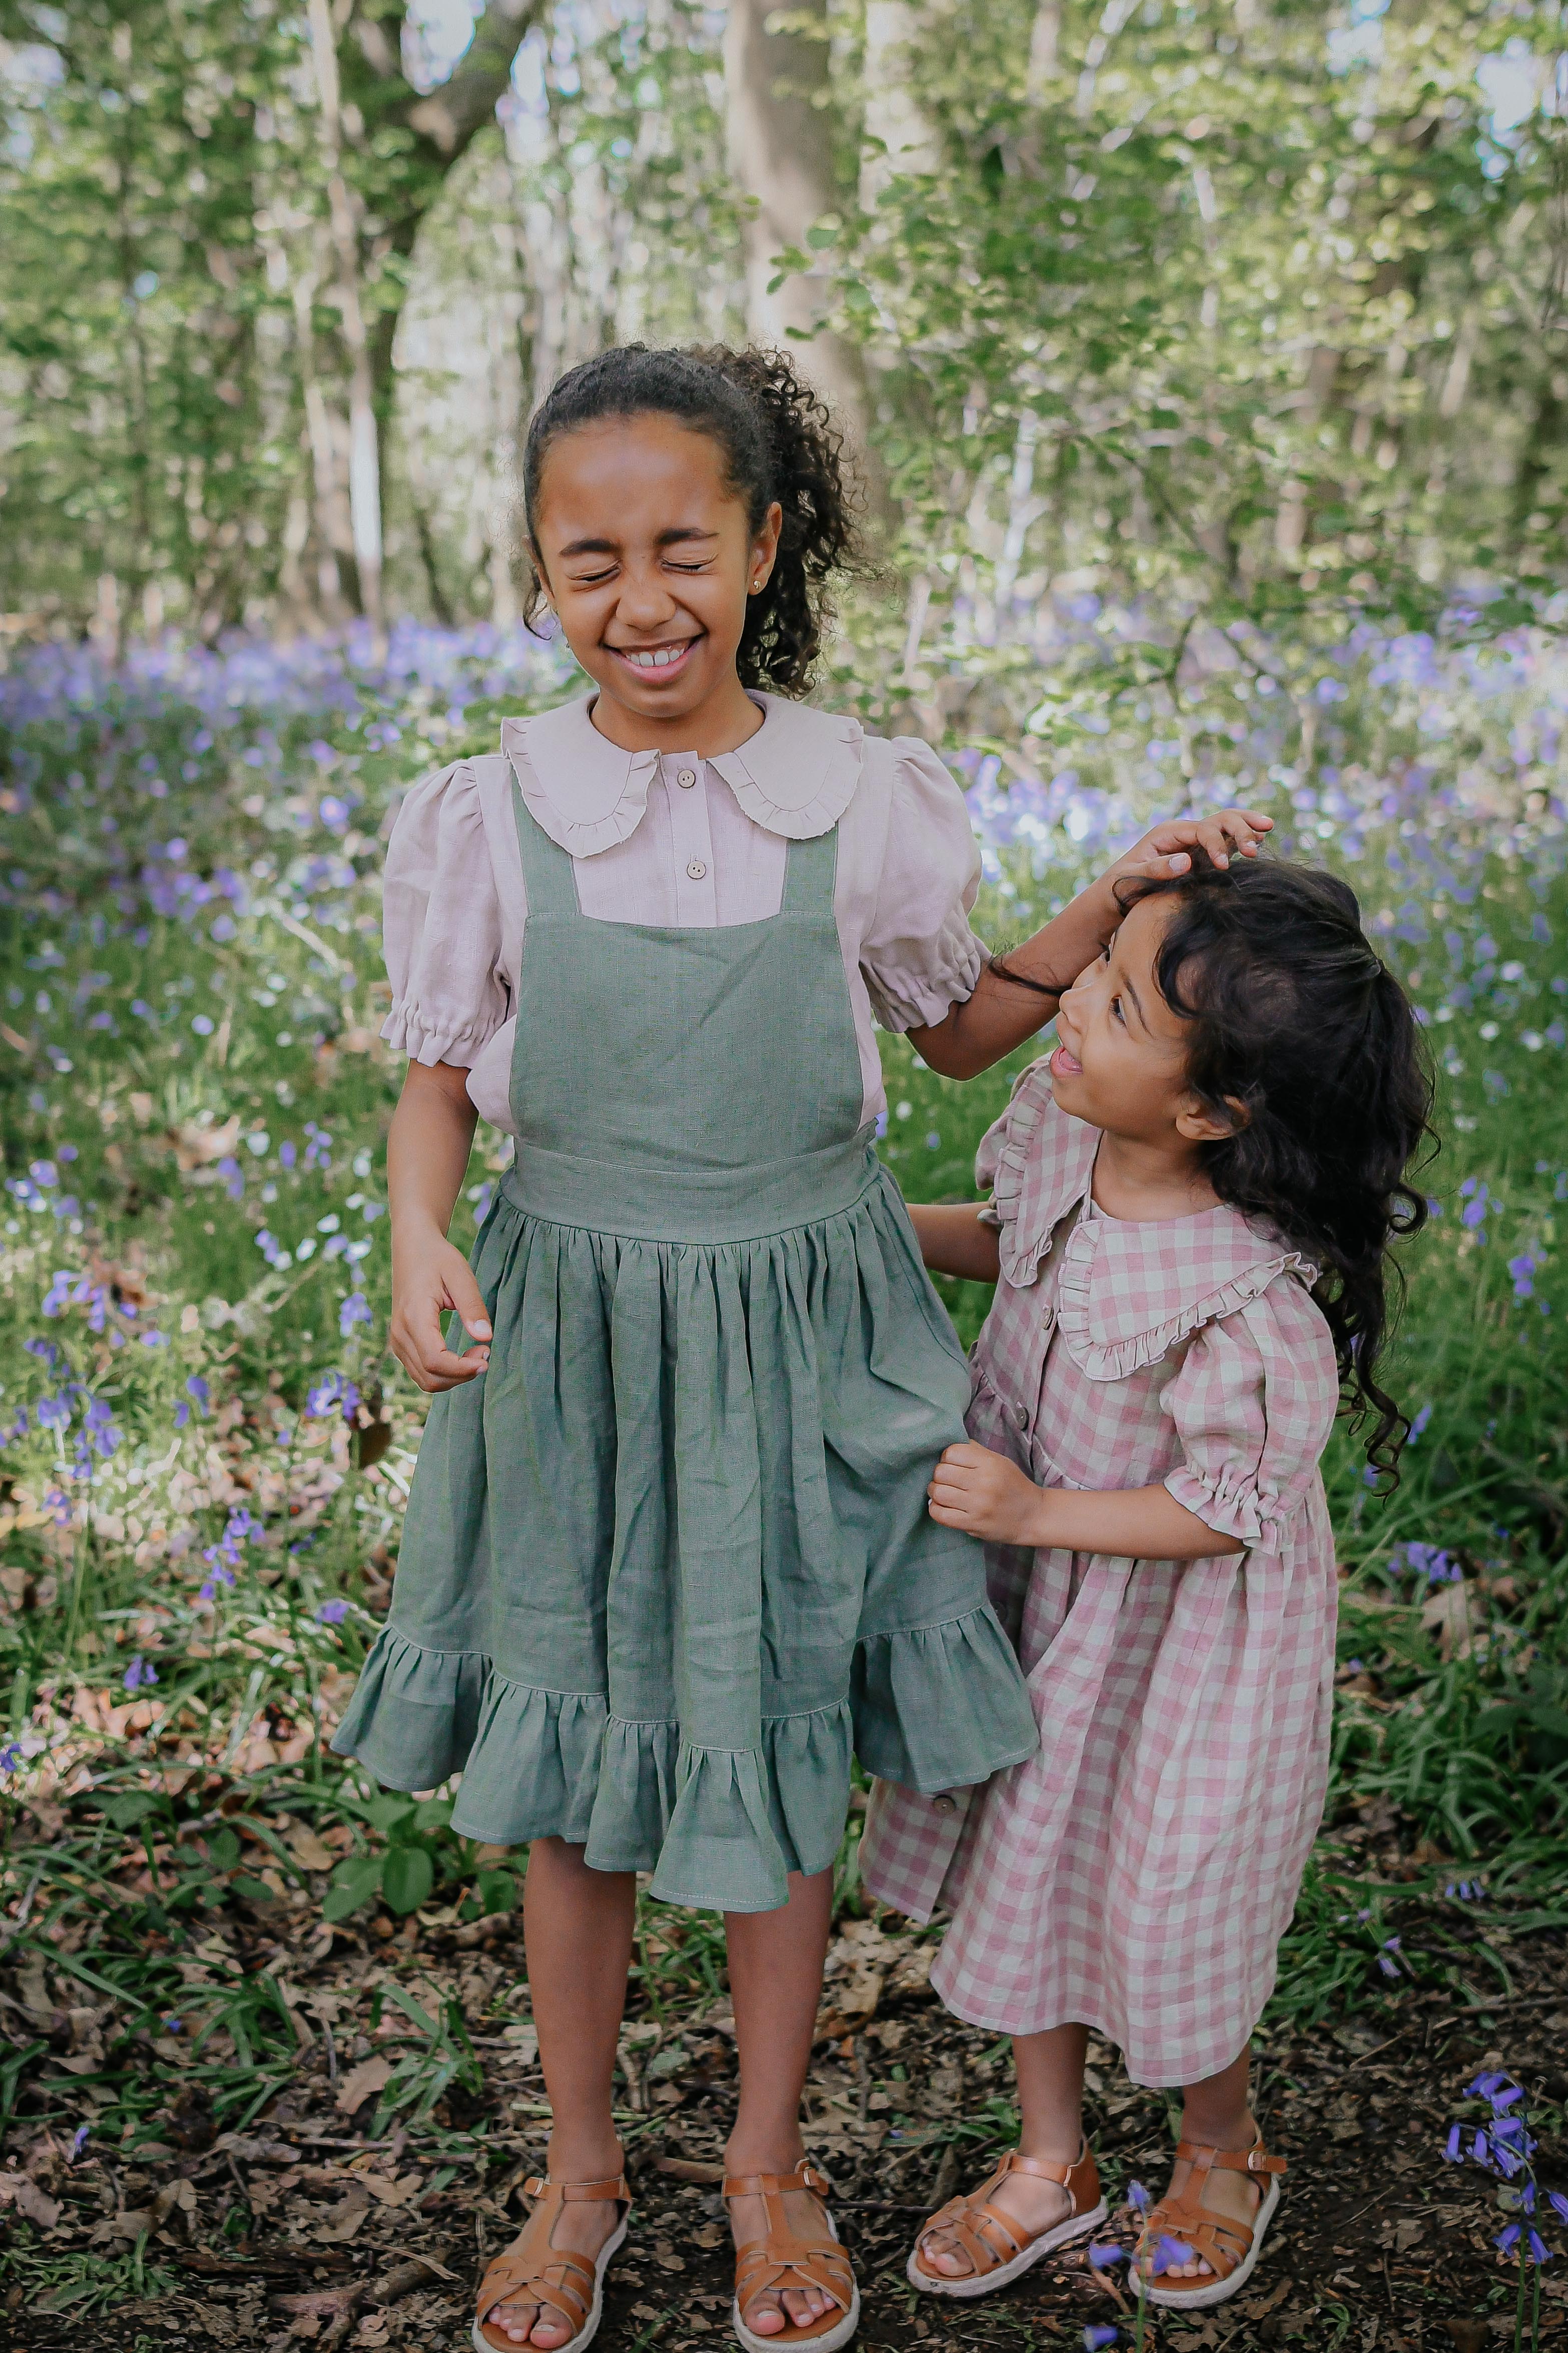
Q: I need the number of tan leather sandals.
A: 4